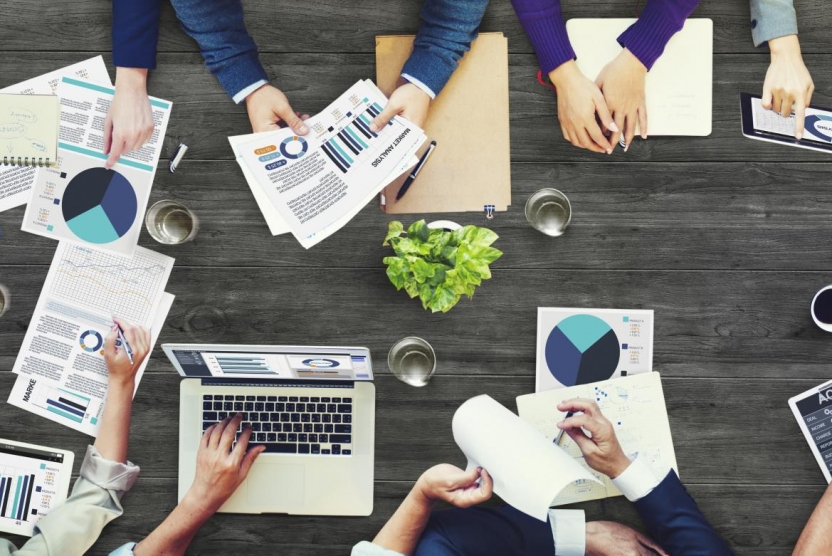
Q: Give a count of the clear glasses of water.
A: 3